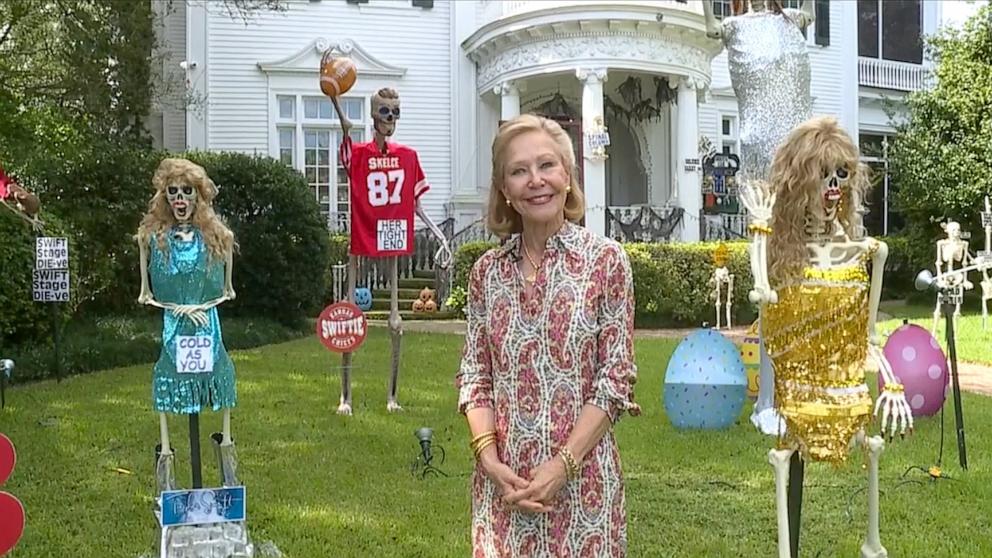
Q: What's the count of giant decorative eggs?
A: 3